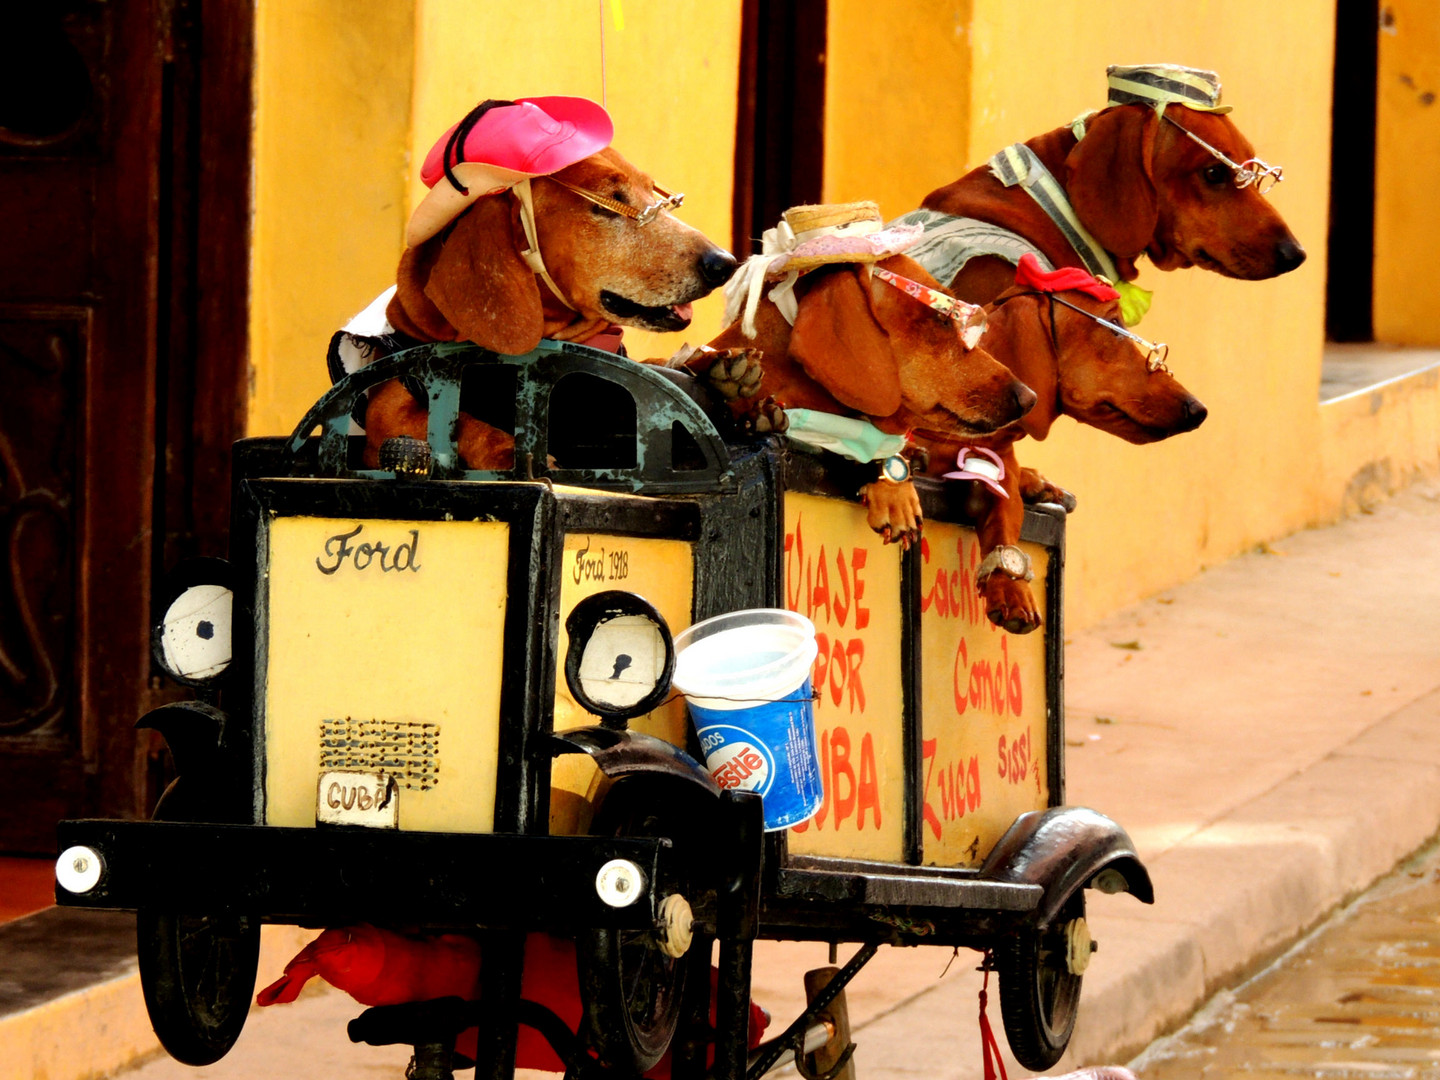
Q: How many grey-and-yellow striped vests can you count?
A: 1